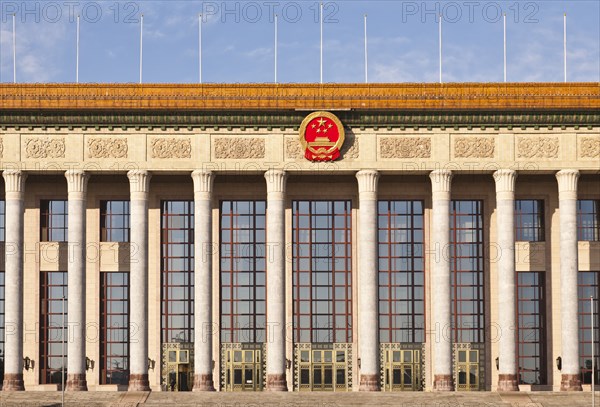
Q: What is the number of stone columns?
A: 9